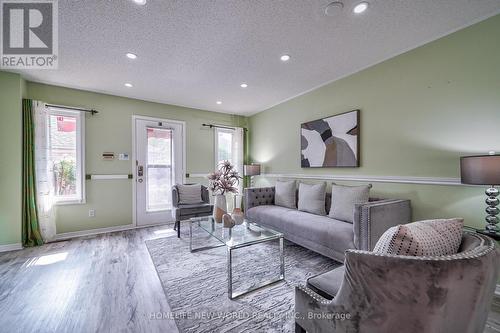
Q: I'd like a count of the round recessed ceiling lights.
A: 7